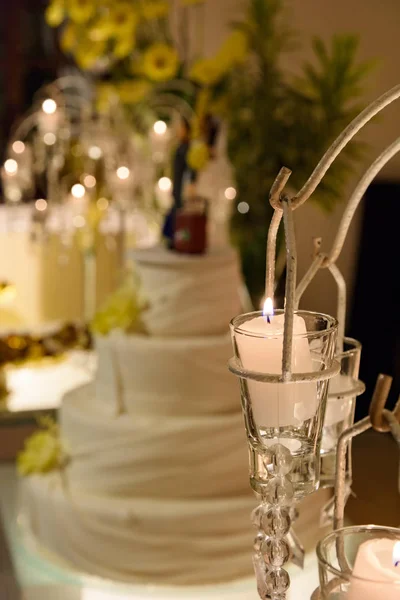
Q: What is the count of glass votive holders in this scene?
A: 3